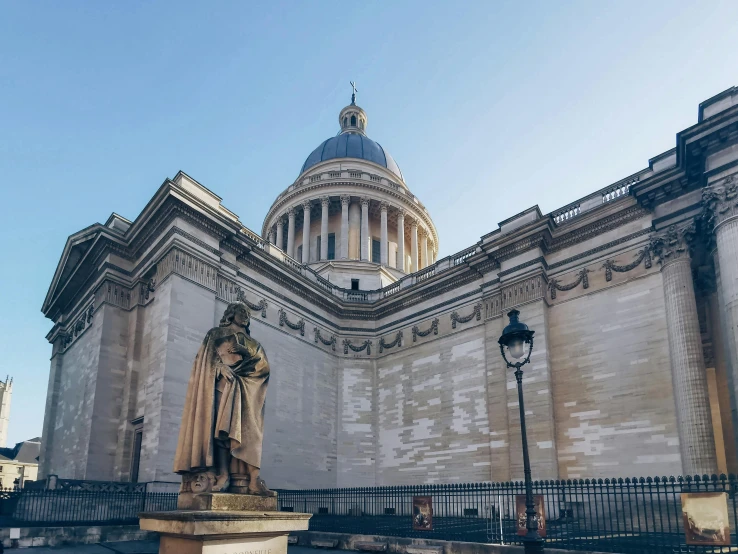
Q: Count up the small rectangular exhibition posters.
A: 3